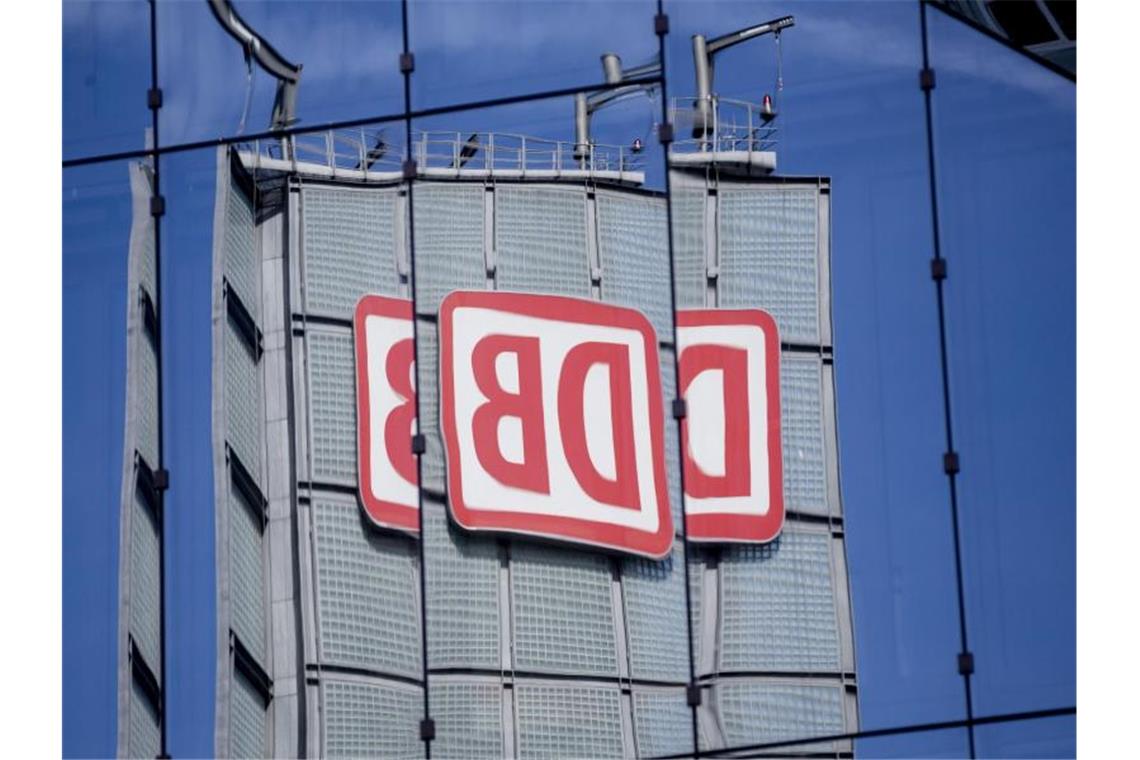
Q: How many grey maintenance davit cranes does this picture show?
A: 3